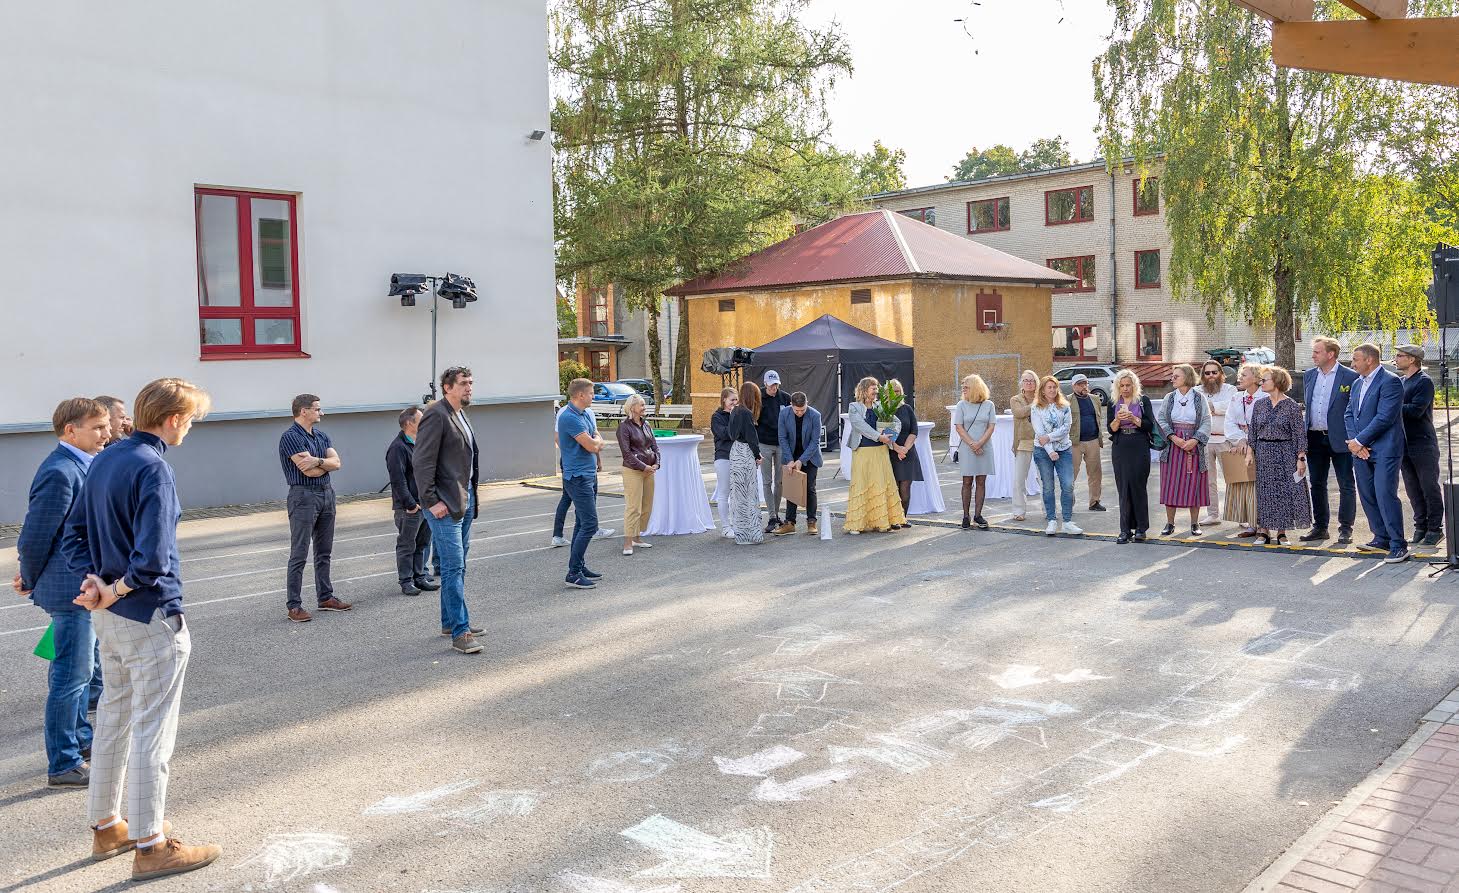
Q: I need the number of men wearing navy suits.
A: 2